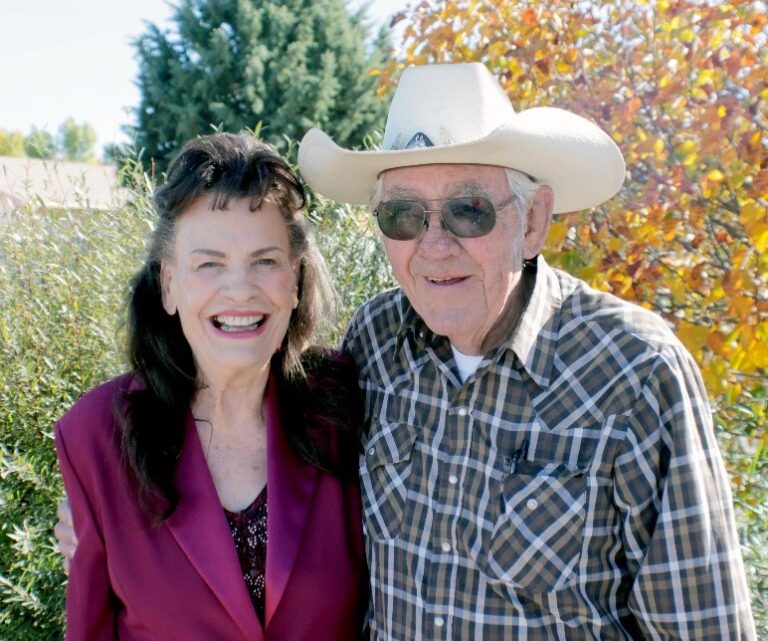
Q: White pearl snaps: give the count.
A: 6